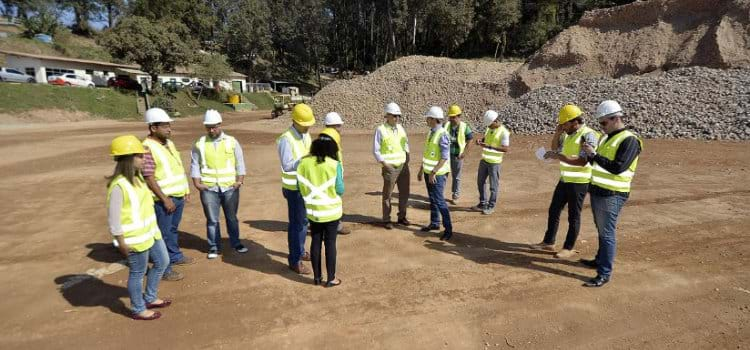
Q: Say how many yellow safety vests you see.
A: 12